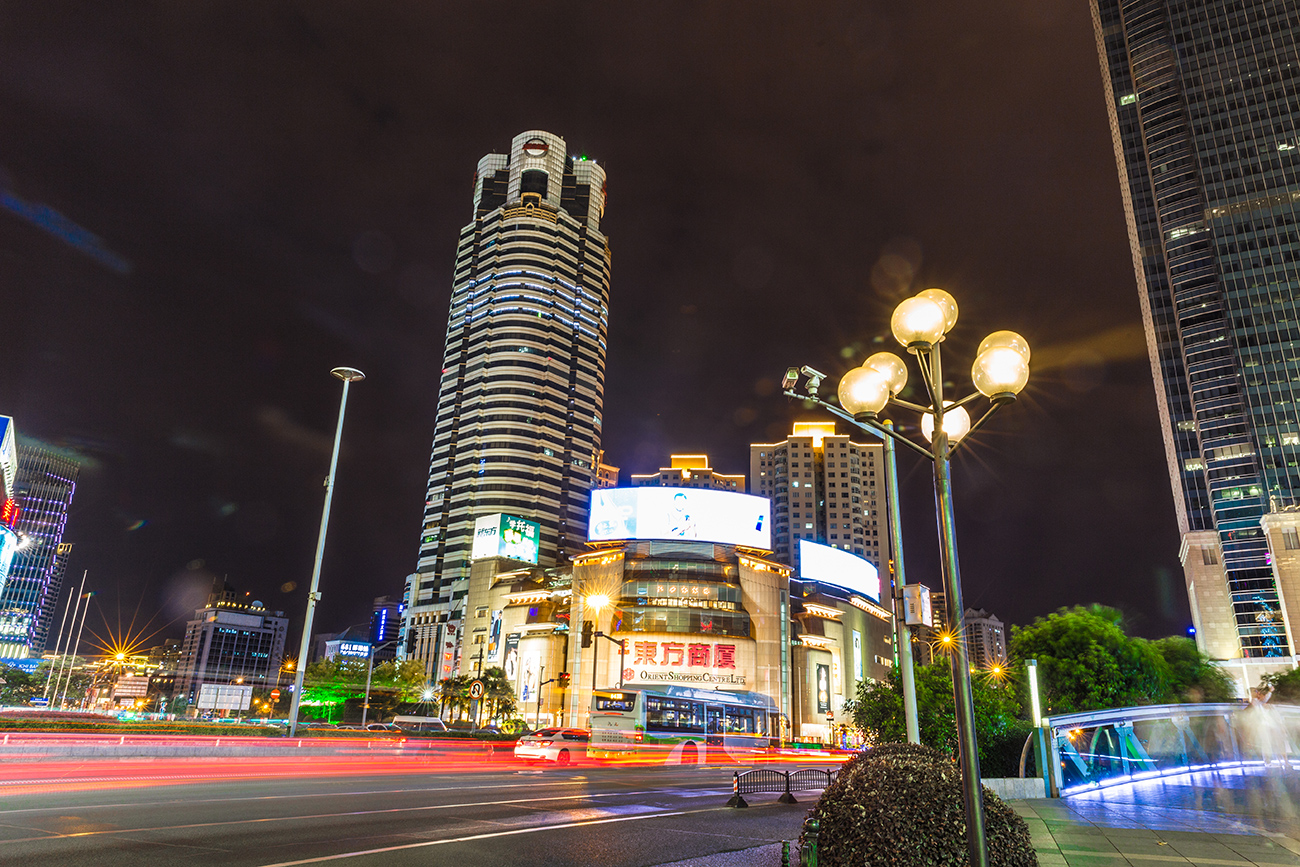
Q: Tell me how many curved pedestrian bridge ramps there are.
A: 1